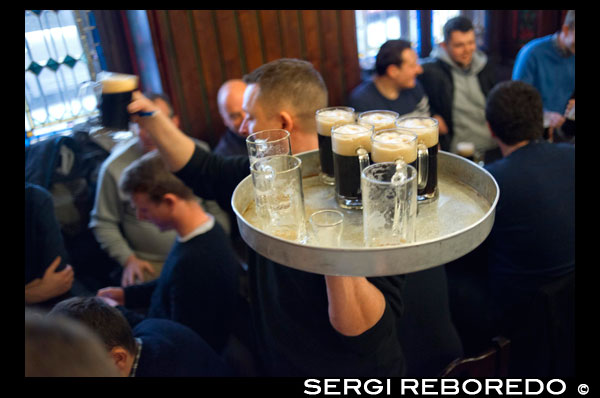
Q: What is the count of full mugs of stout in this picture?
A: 6